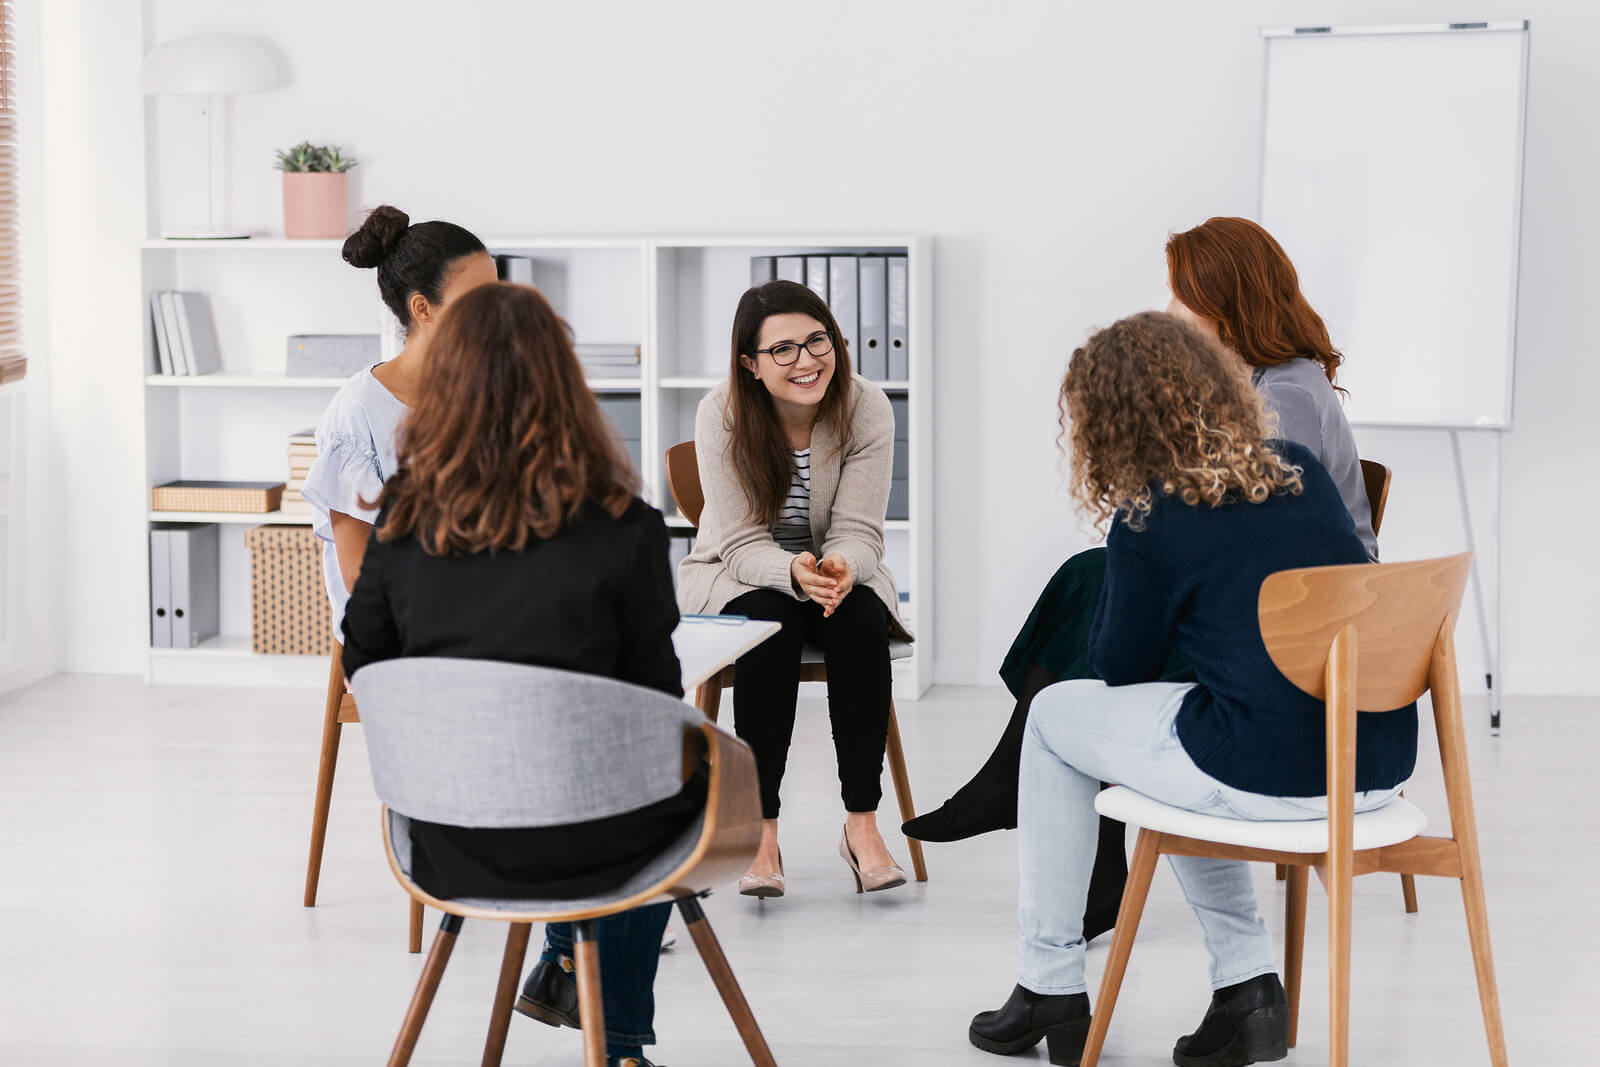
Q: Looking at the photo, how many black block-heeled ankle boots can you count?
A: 2